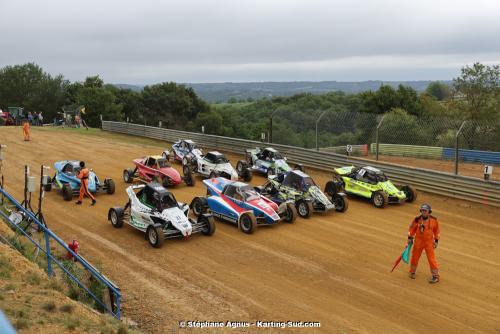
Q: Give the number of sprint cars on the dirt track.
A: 9